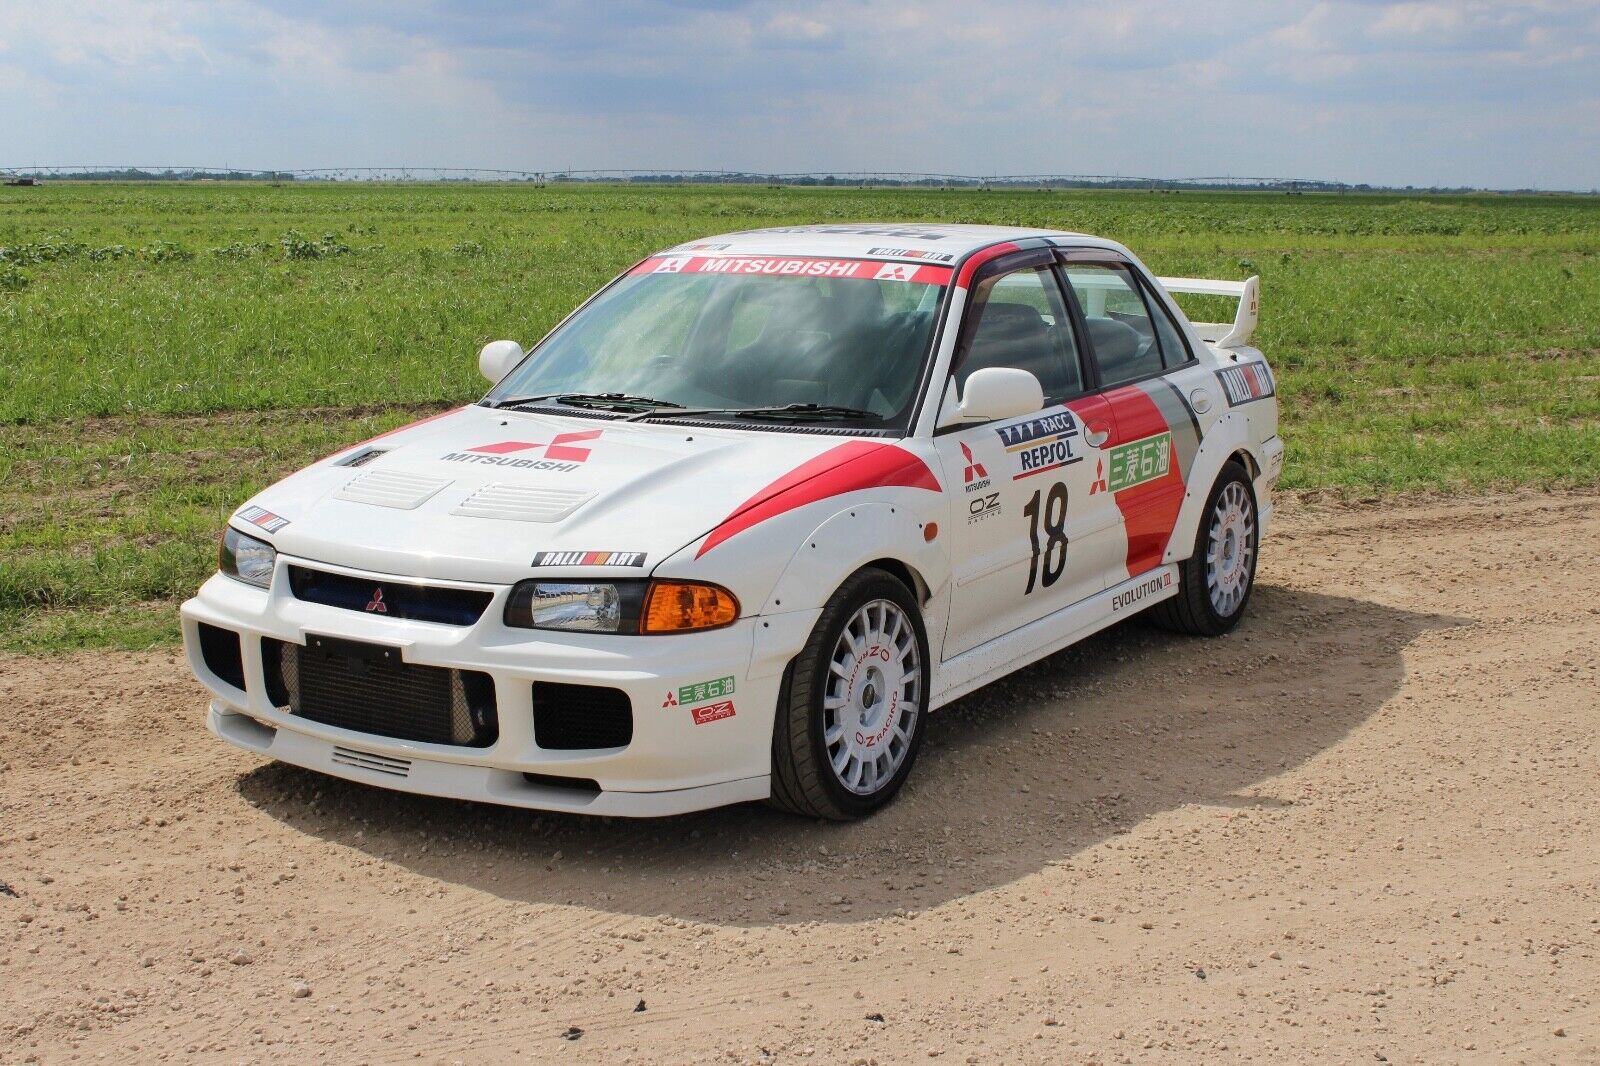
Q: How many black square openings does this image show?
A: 2